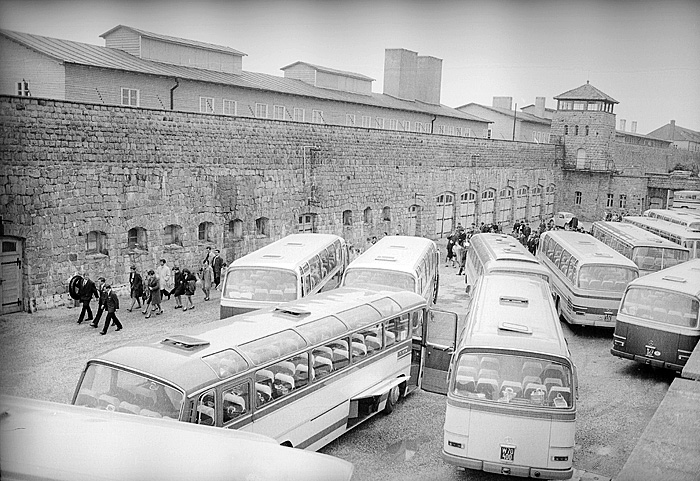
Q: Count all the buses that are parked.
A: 12